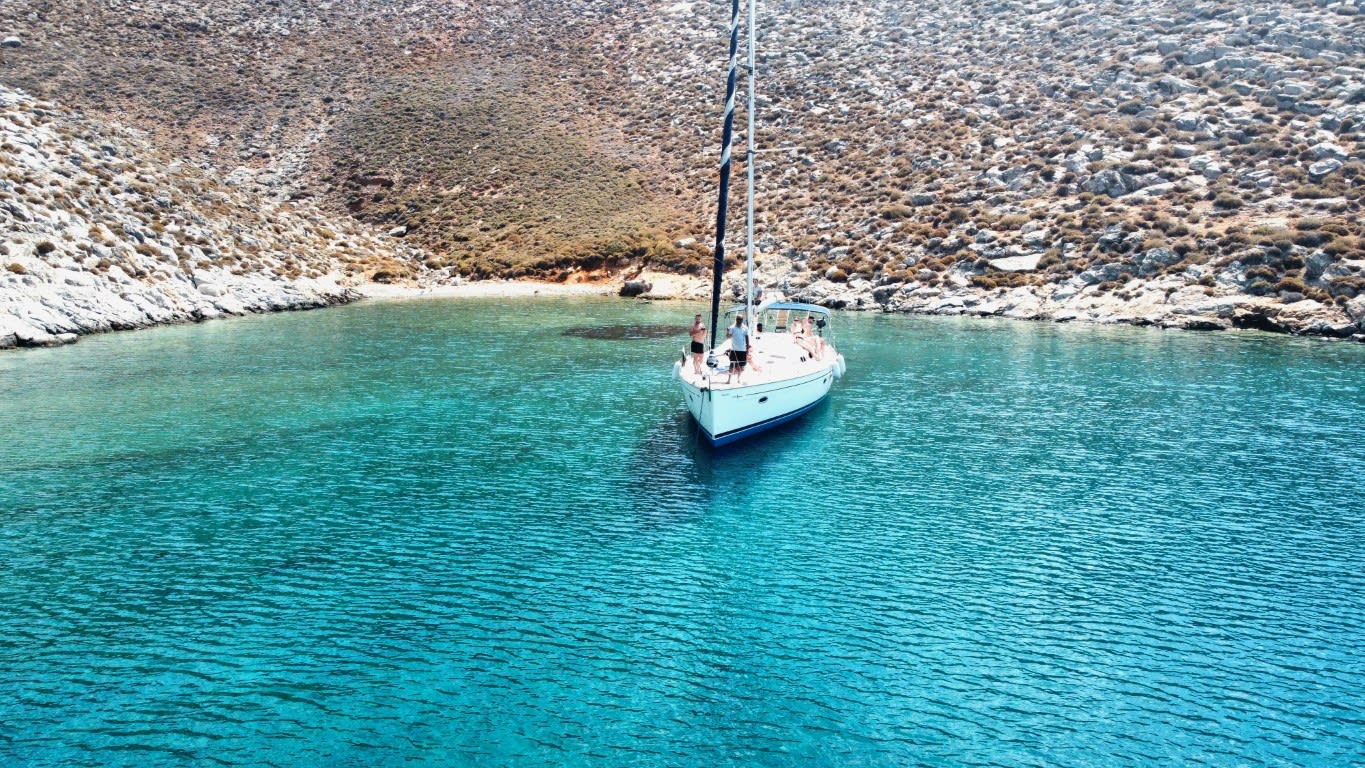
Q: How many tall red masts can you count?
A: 0